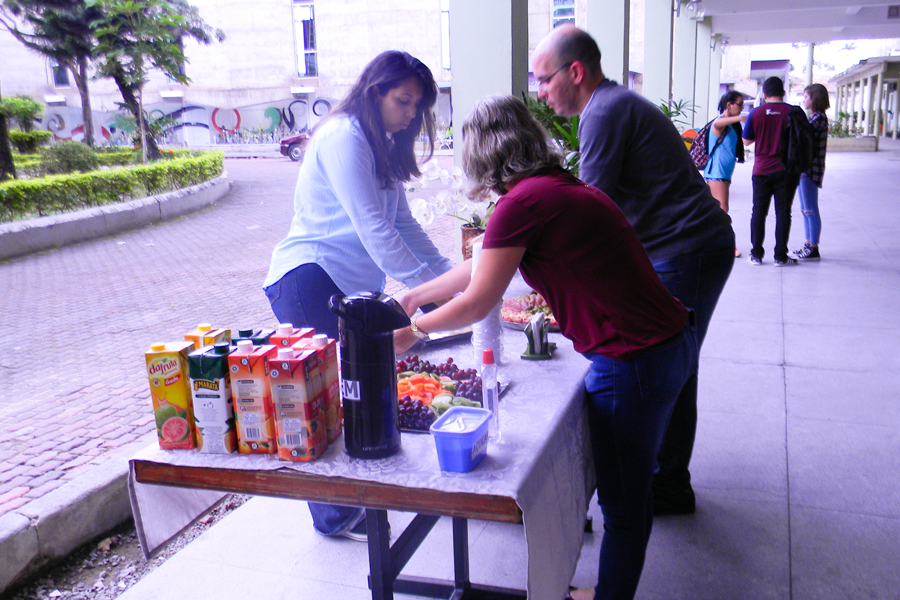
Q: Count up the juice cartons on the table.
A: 8